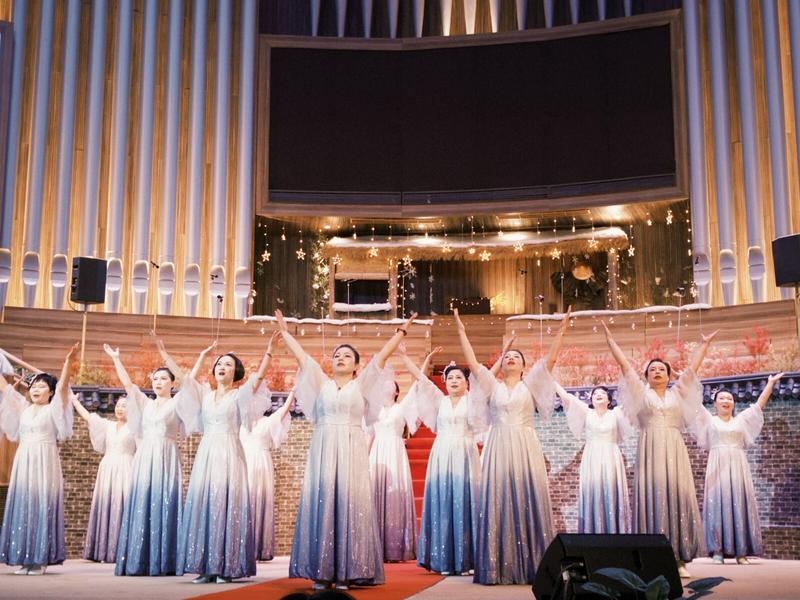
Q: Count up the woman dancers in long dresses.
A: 12